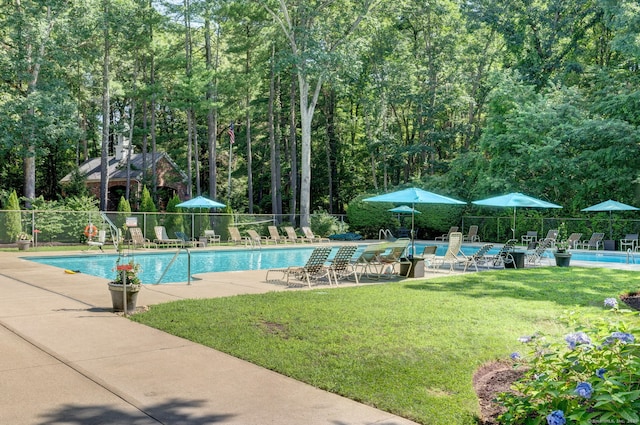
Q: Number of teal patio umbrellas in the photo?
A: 5